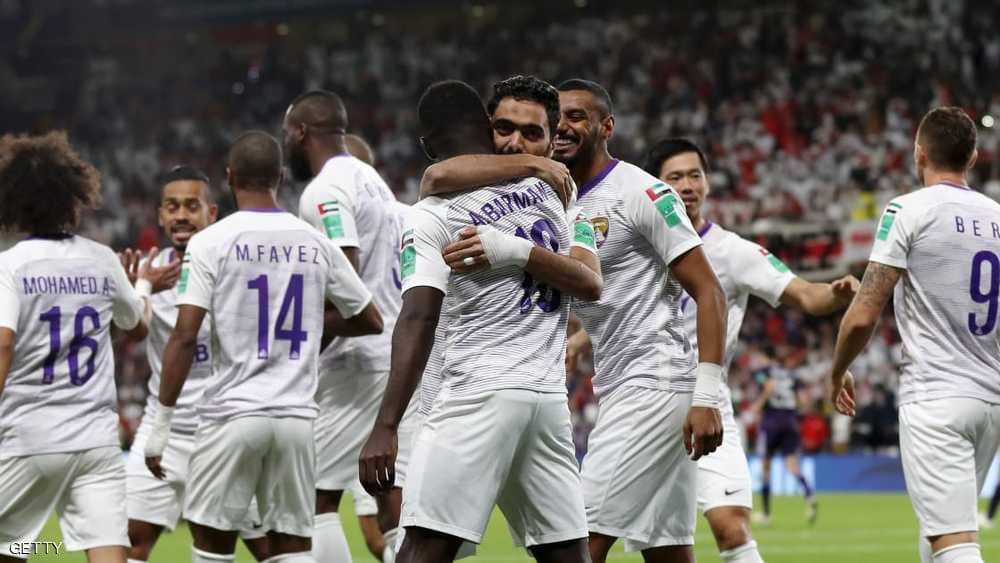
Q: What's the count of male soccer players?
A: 11